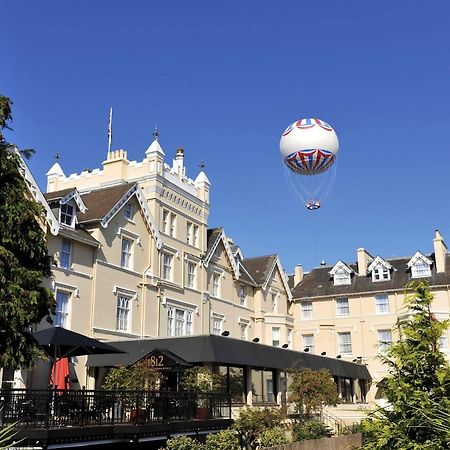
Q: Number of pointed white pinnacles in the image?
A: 3